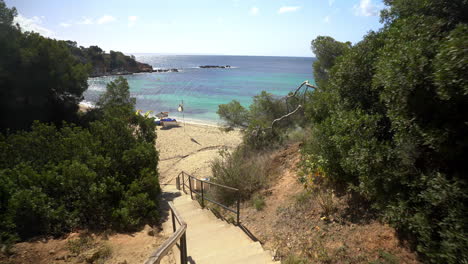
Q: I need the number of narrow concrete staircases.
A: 1